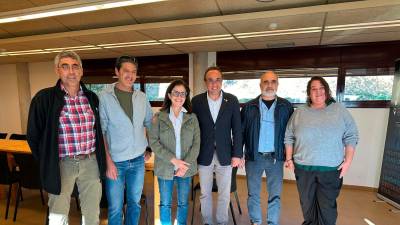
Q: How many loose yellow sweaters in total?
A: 0